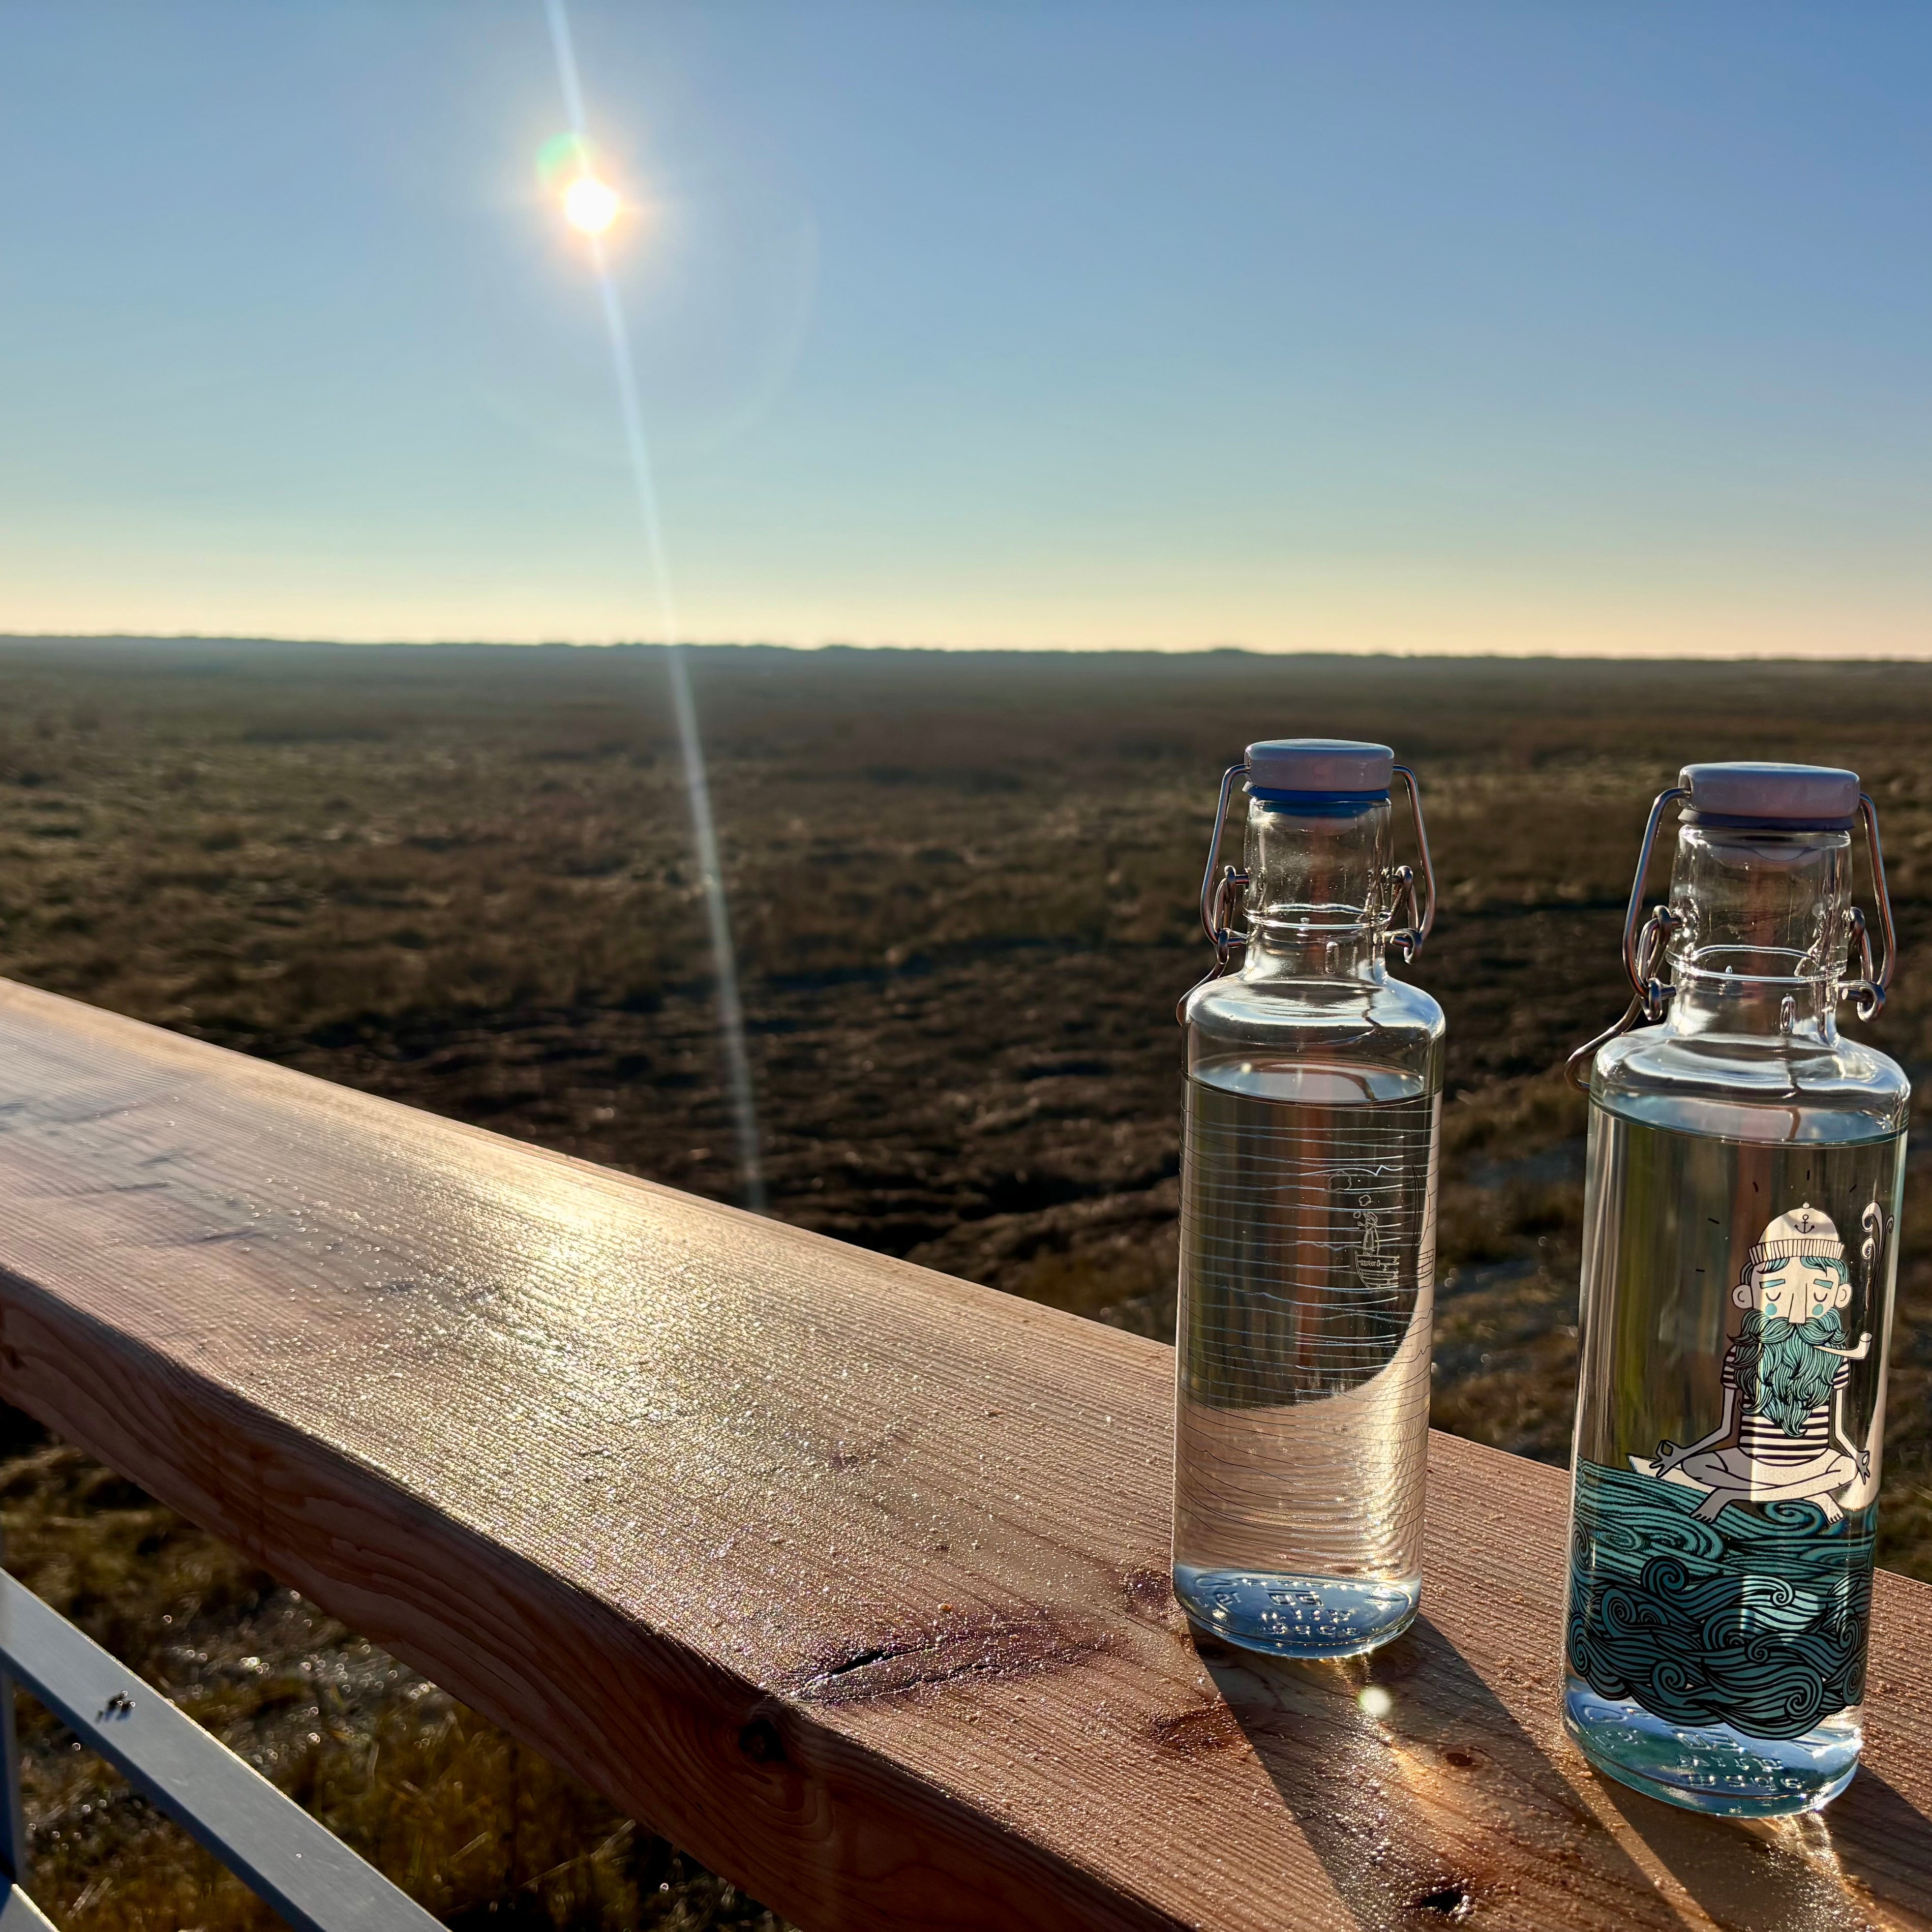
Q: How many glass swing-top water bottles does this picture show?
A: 2